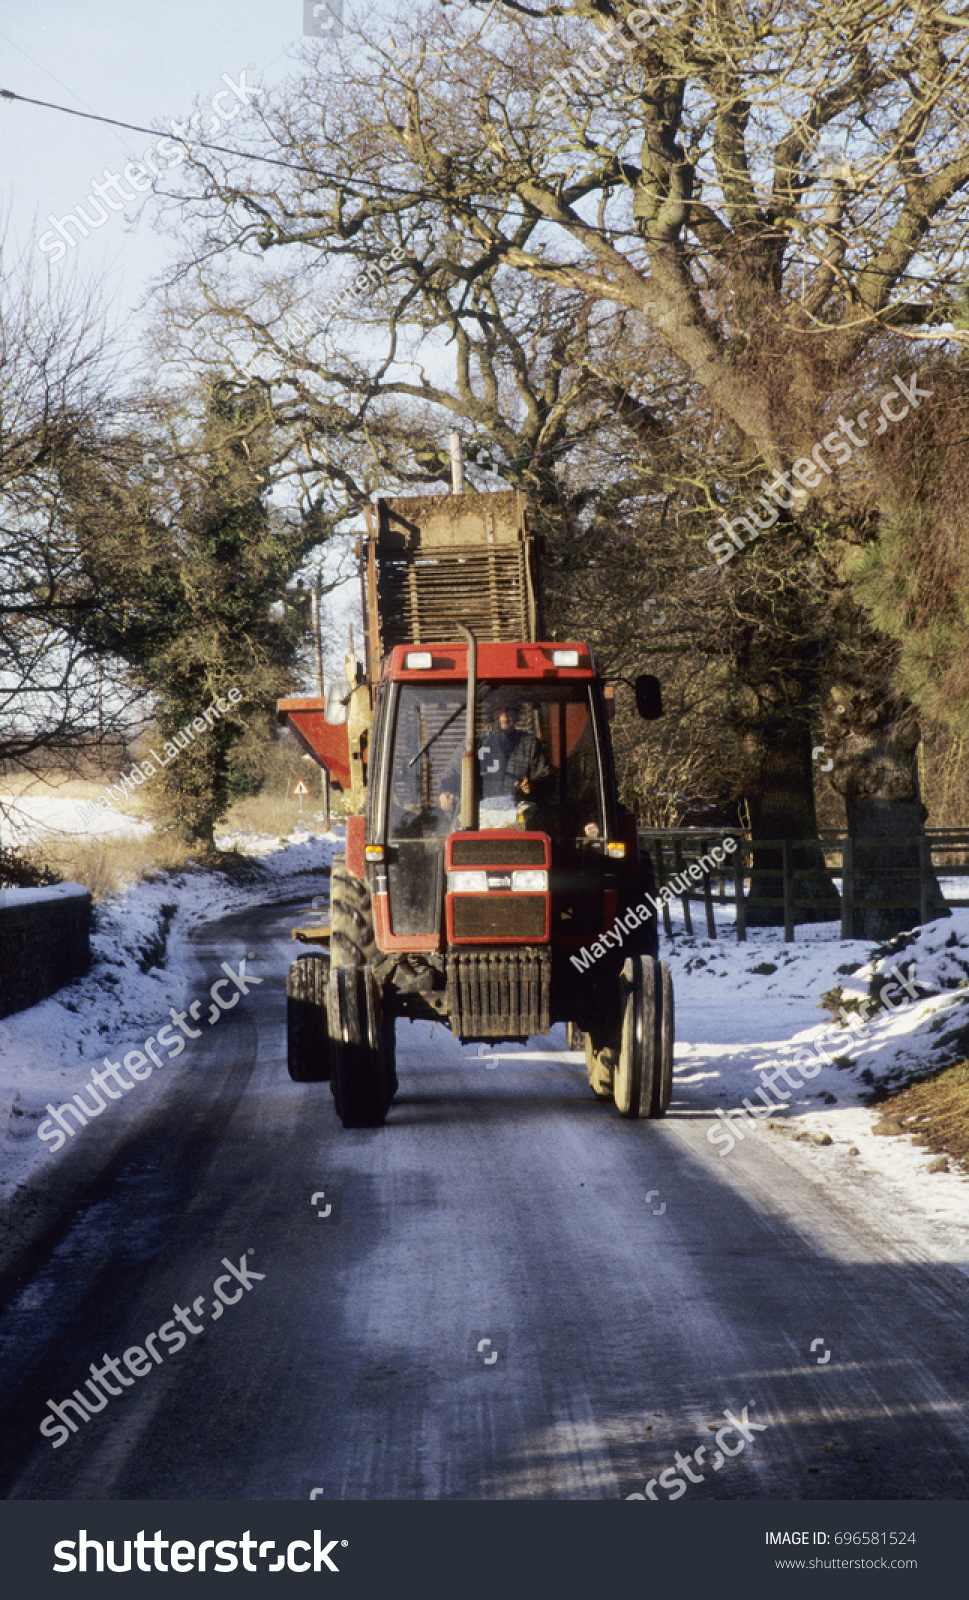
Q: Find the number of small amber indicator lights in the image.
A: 2